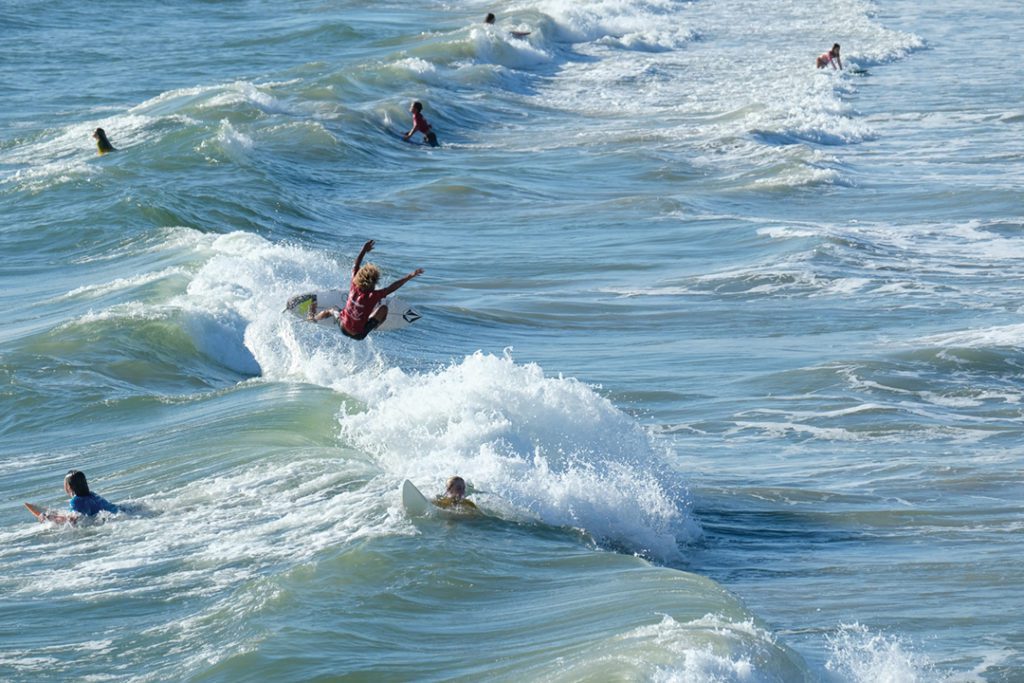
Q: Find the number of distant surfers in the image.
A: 4